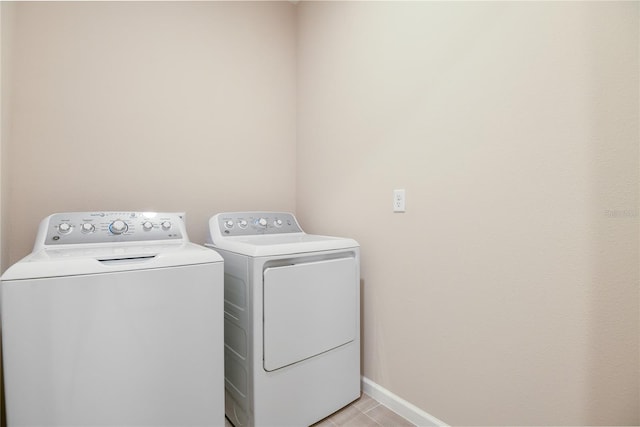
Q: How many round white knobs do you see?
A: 9